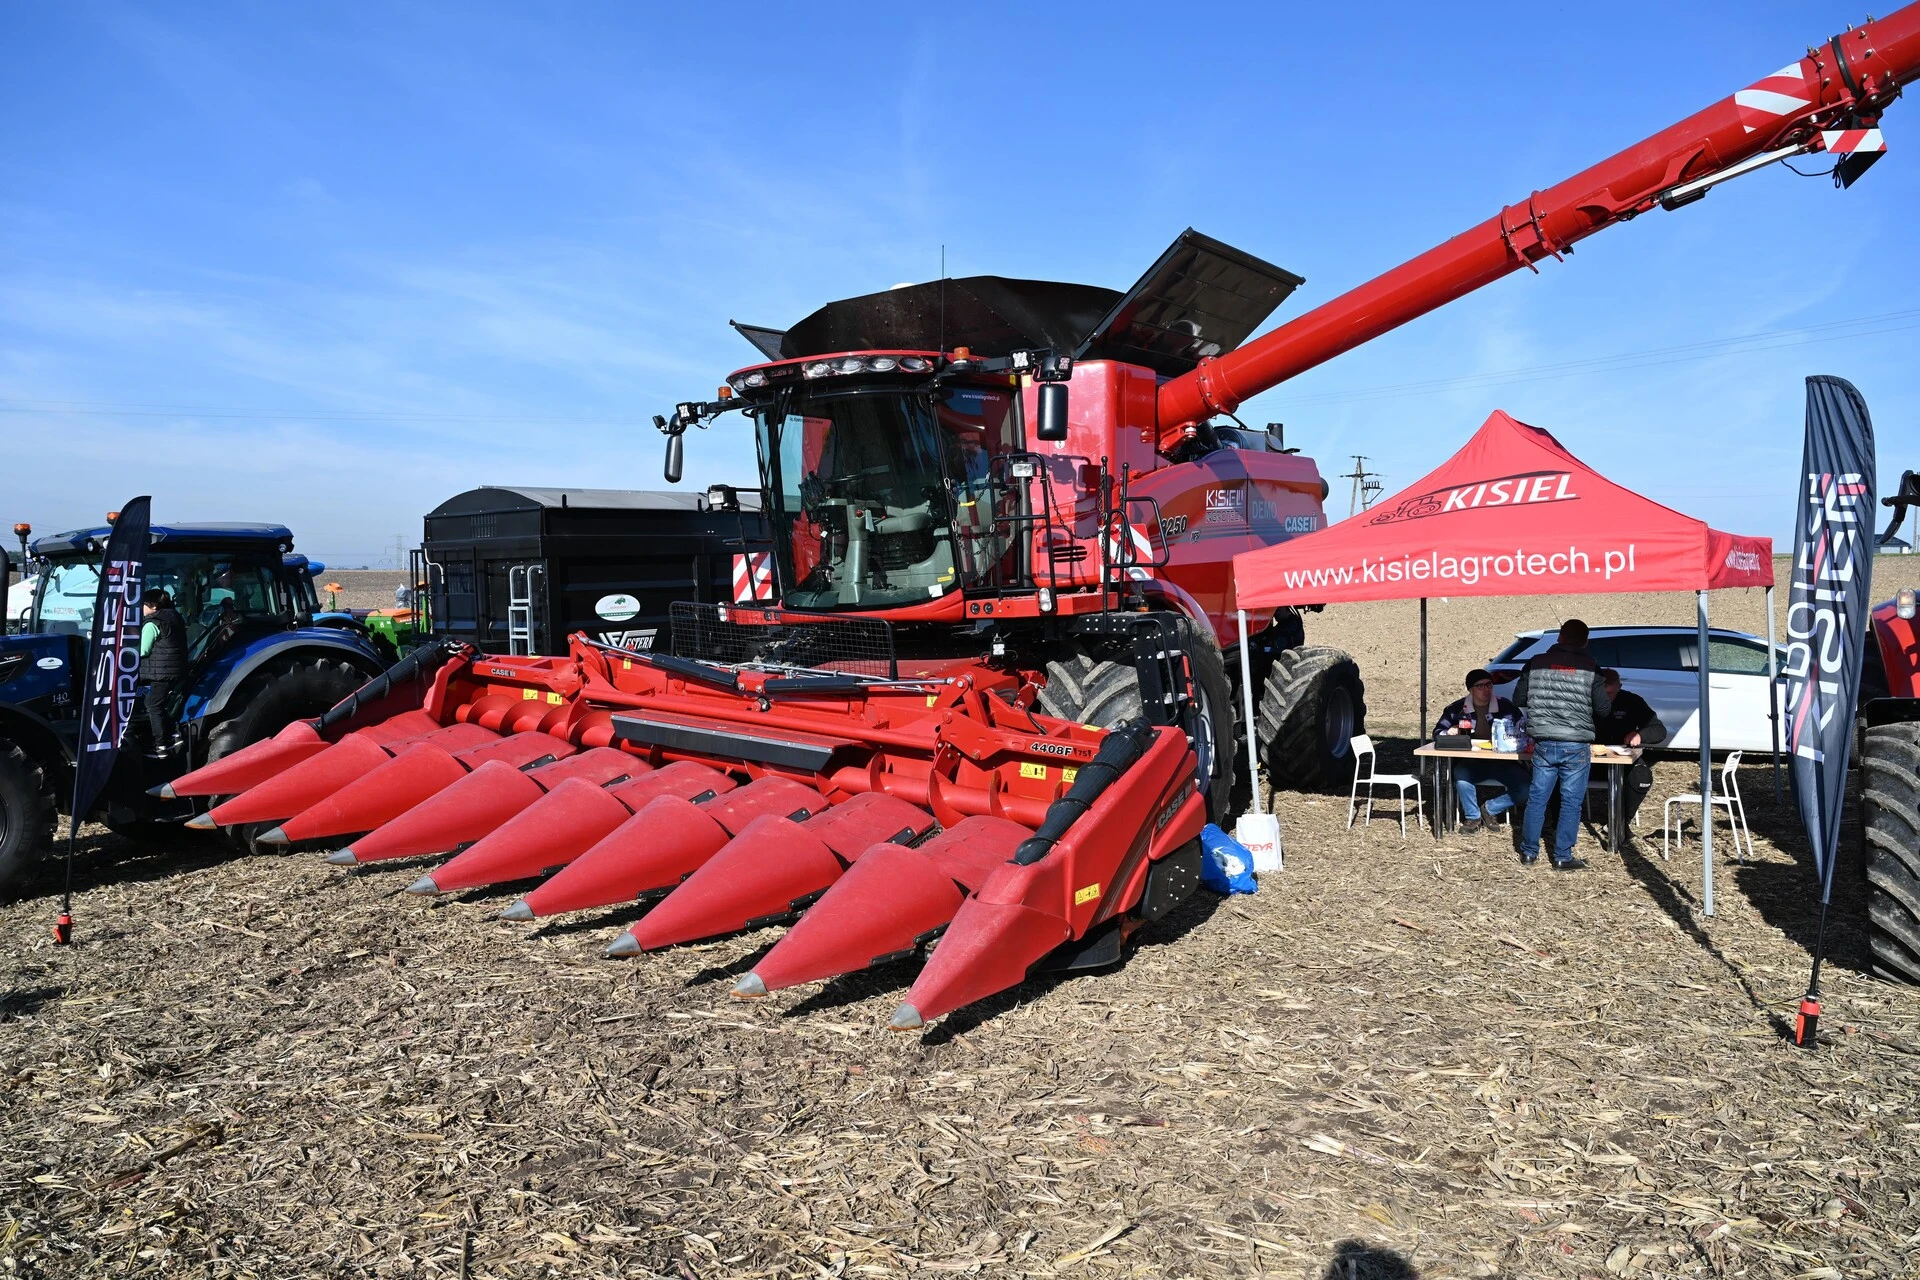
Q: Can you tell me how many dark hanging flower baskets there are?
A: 0